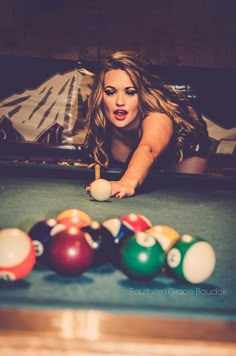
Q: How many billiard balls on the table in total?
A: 11